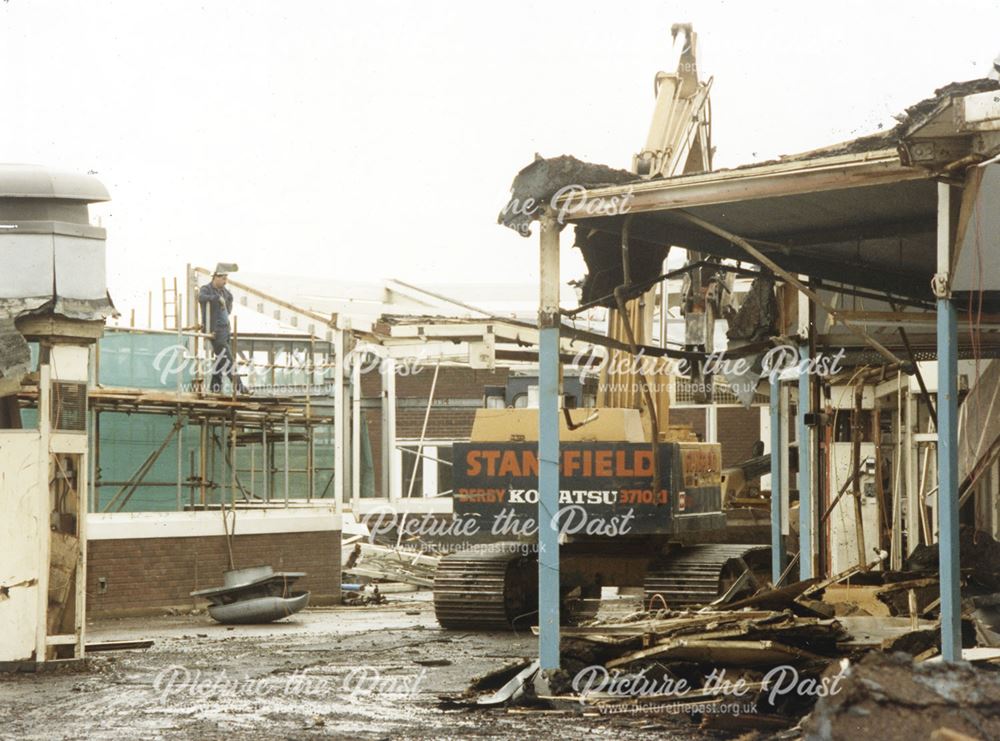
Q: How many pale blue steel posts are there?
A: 4